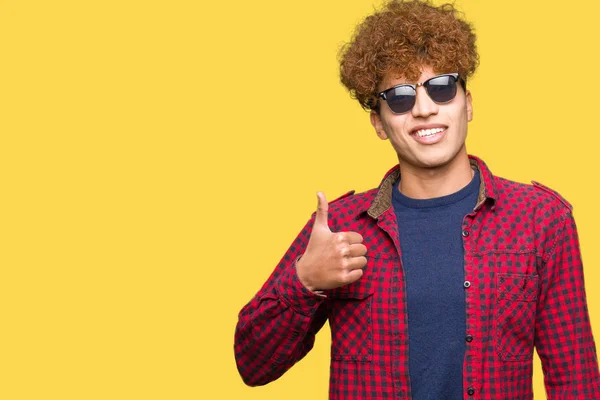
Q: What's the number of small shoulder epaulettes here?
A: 2